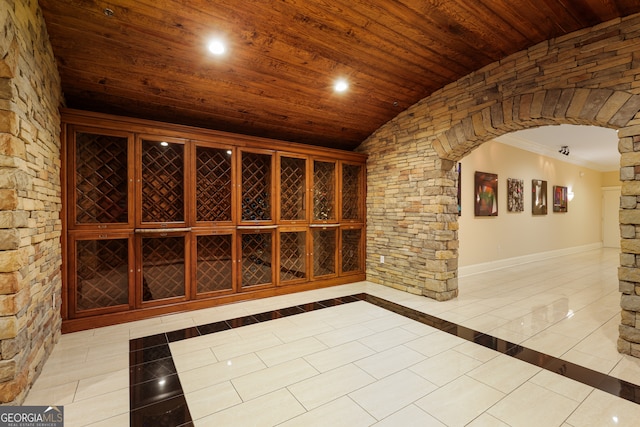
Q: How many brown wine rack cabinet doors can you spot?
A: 14